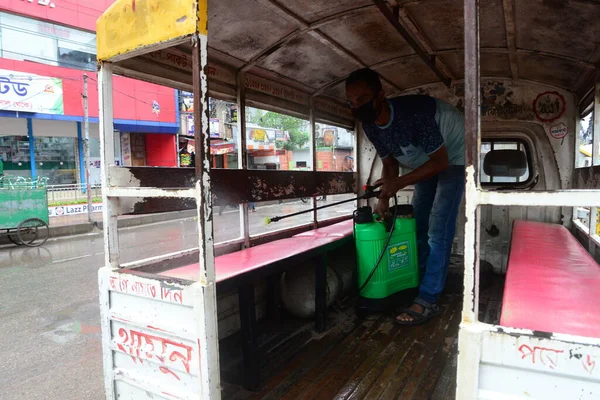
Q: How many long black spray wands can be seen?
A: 1